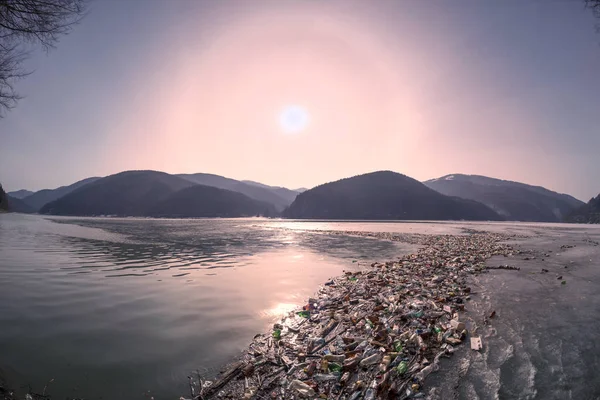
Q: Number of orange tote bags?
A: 0